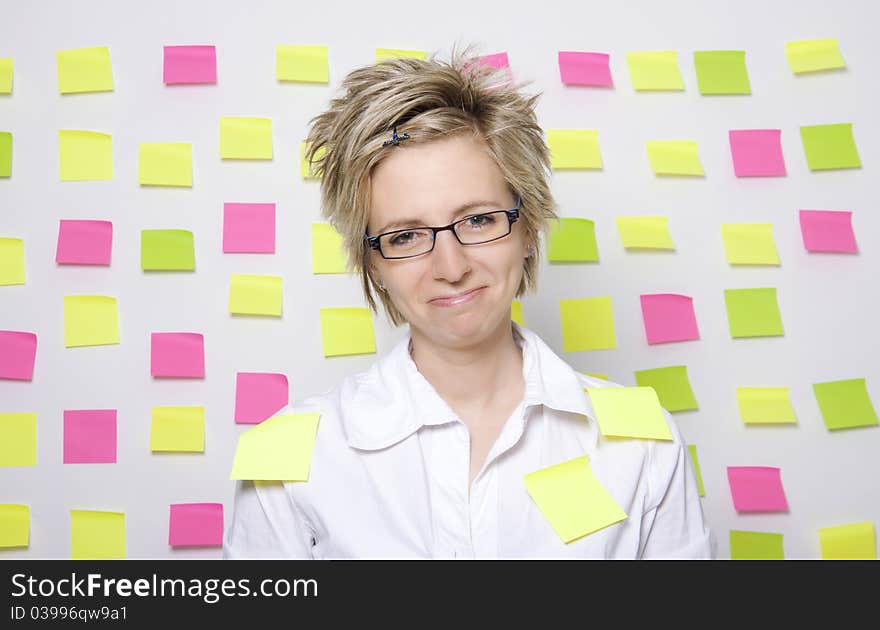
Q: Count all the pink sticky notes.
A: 14